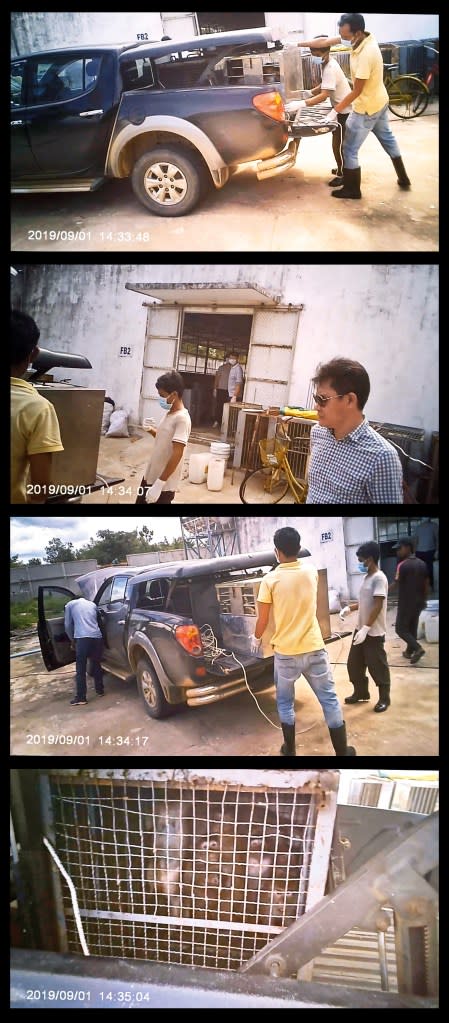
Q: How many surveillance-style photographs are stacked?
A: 4